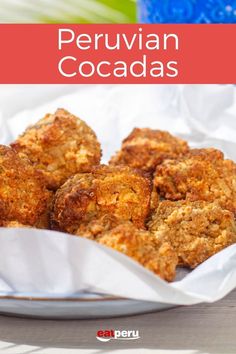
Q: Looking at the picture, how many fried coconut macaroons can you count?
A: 7